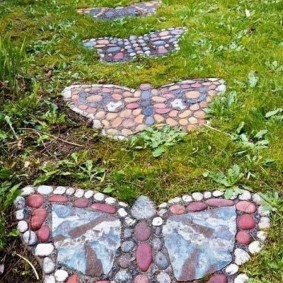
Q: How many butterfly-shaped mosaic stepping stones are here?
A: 4